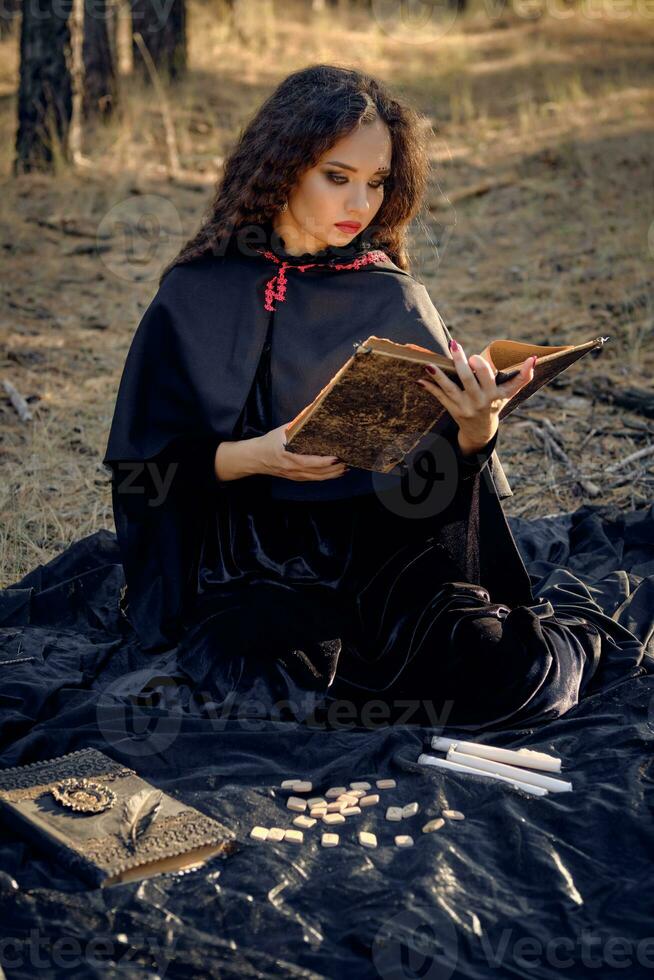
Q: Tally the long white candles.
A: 3